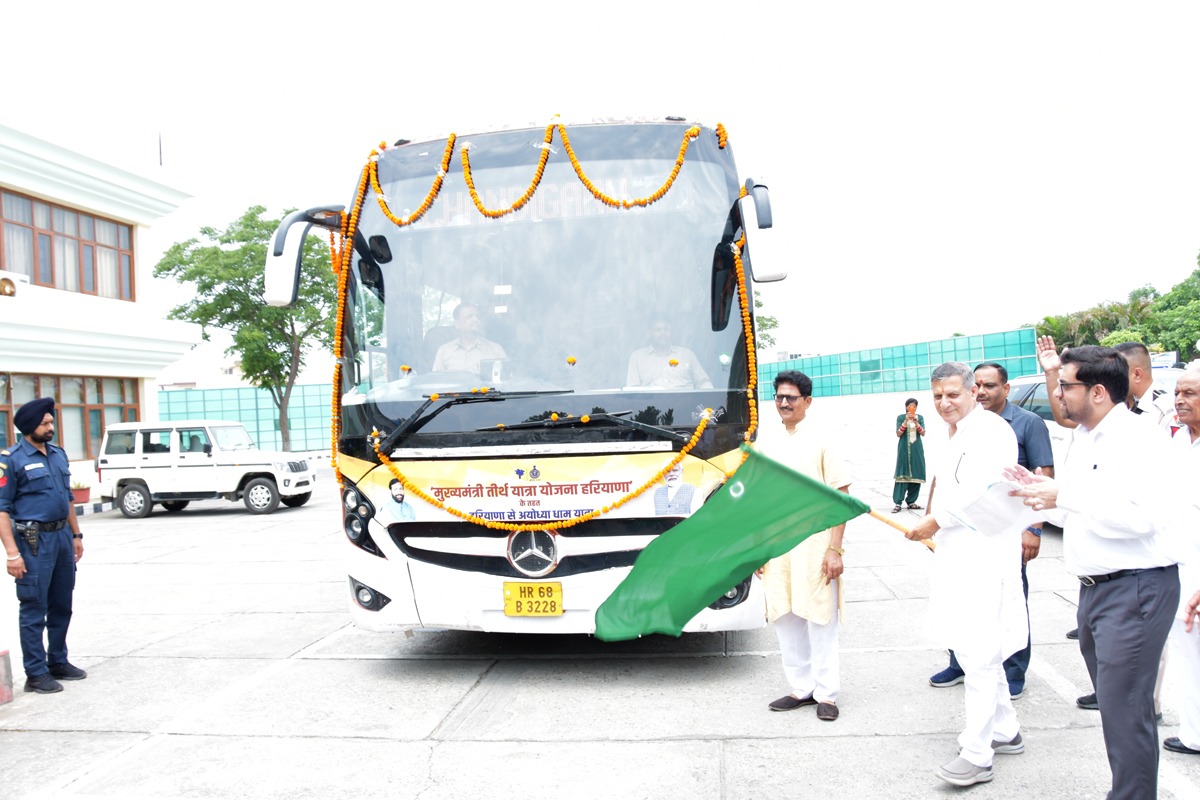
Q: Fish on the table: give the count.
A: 0